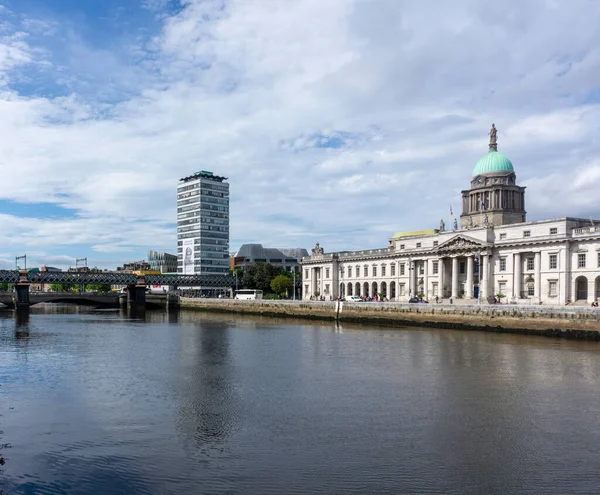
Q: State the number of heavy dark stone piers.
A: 2